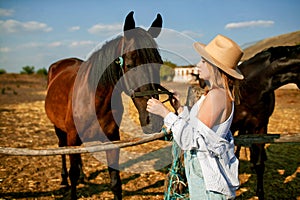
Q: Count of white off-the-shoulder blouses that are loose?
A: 1